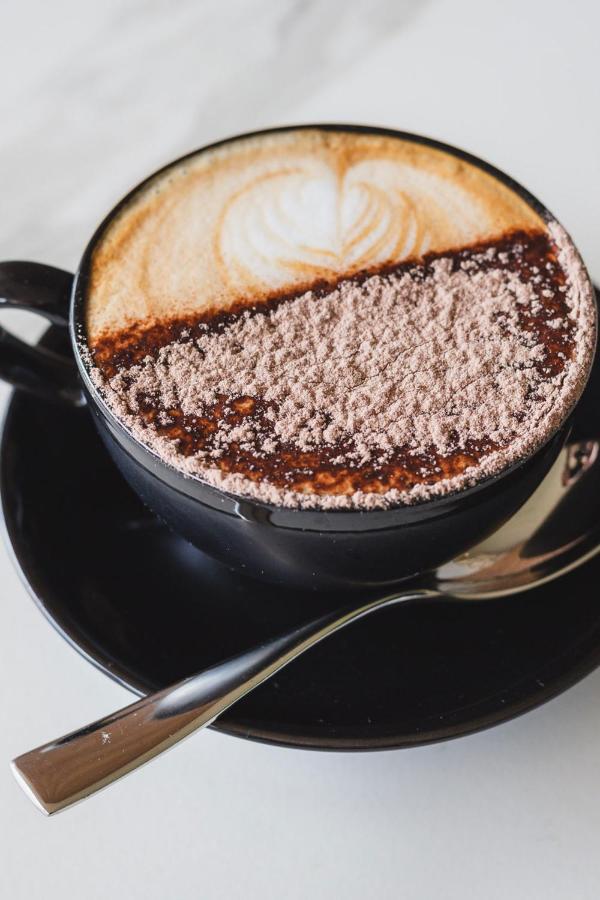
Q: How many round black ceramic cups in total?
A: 1